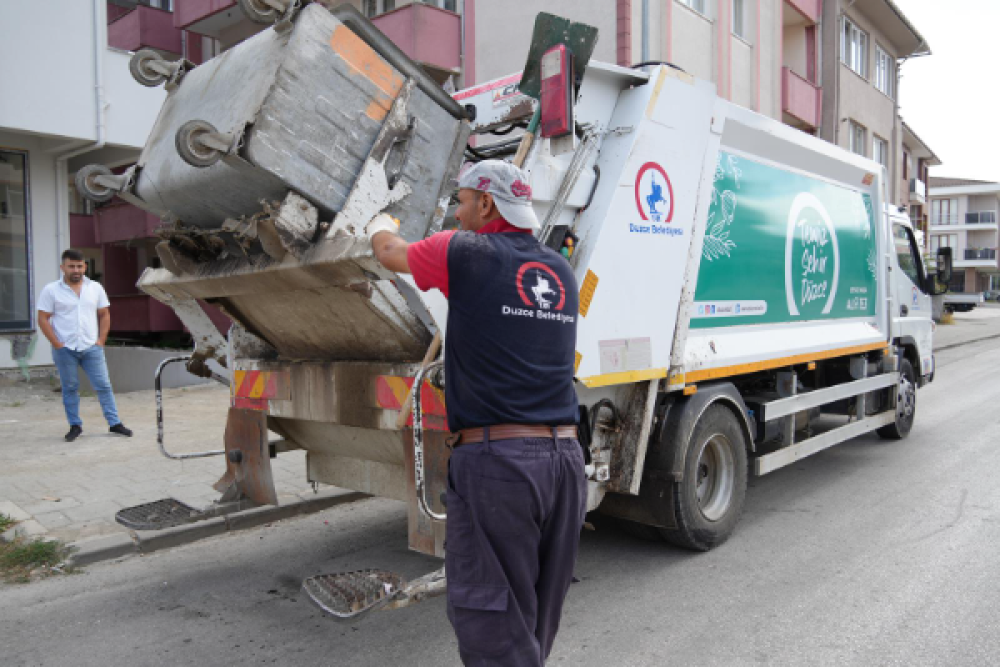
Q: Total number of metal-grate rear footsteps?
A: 2